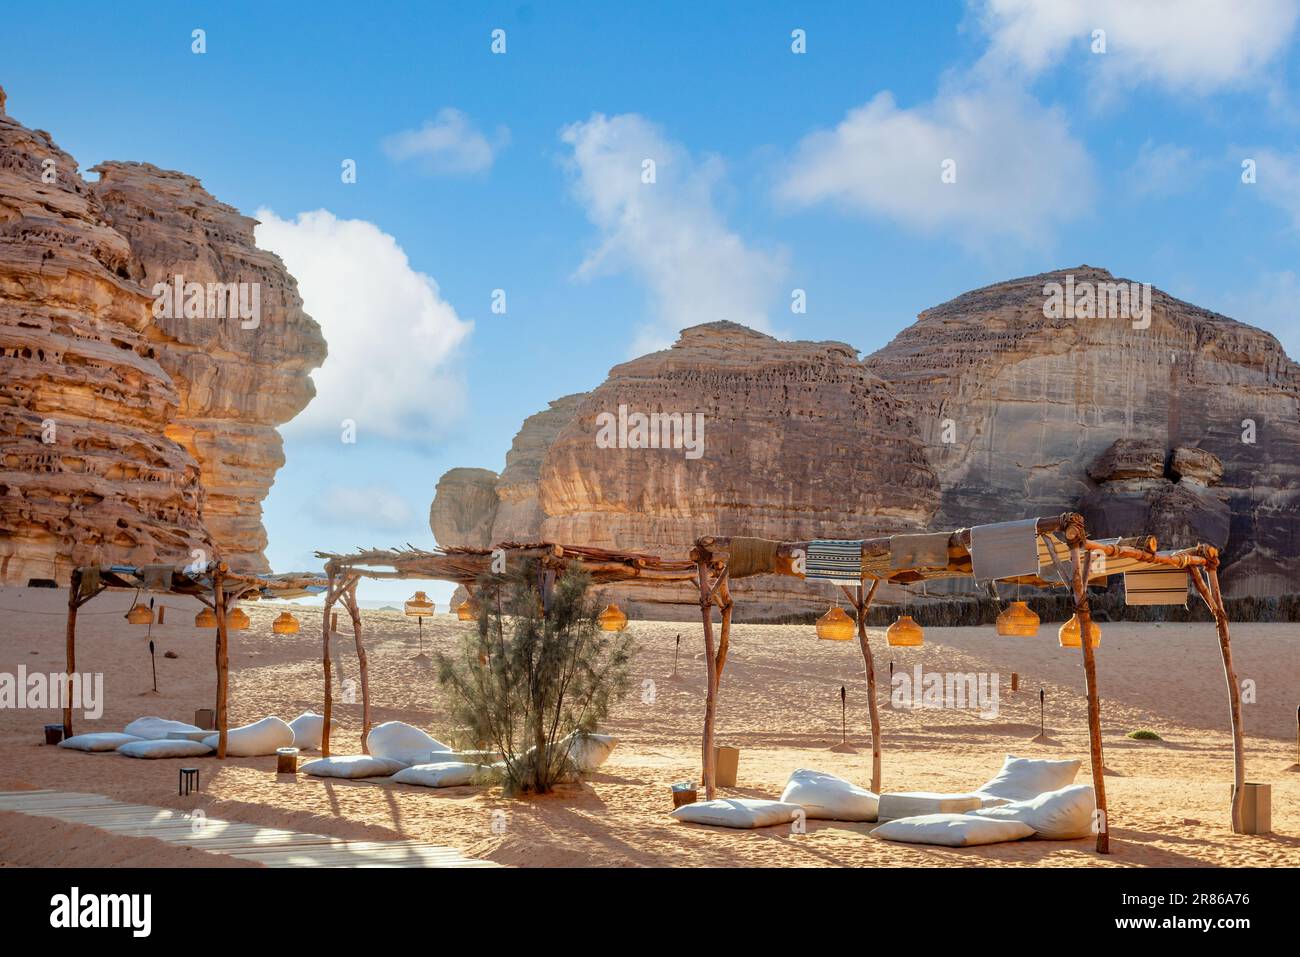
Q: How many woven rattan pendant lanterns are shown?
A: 11